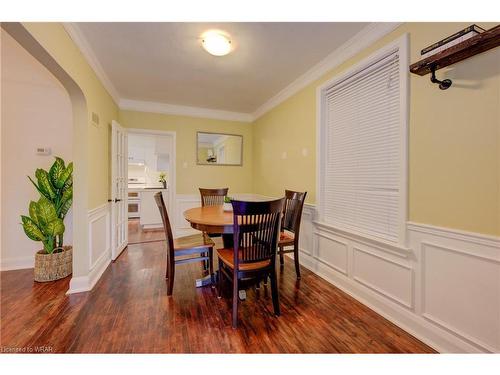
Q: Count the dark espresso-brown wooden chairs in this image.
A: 4